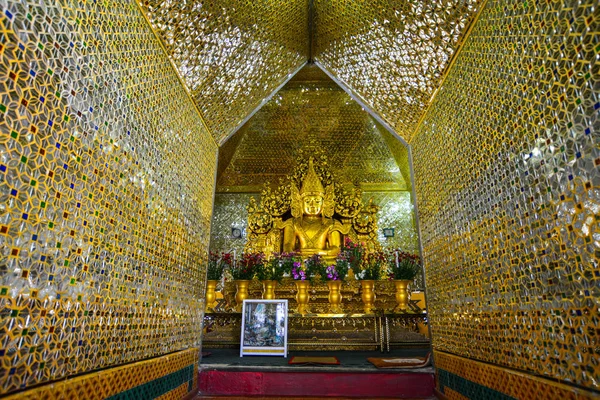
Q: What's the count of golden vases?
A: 7